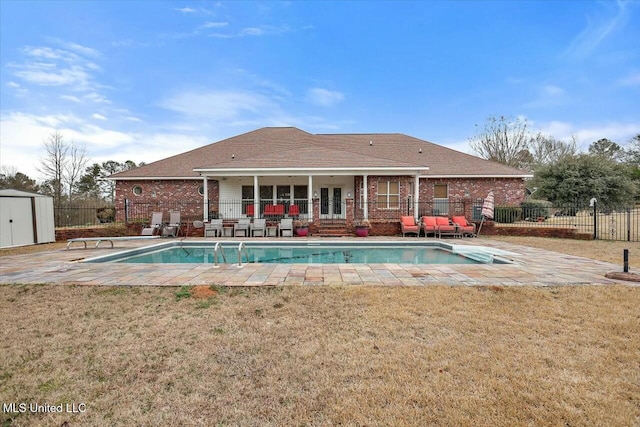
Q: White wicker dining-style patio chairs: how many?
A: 4